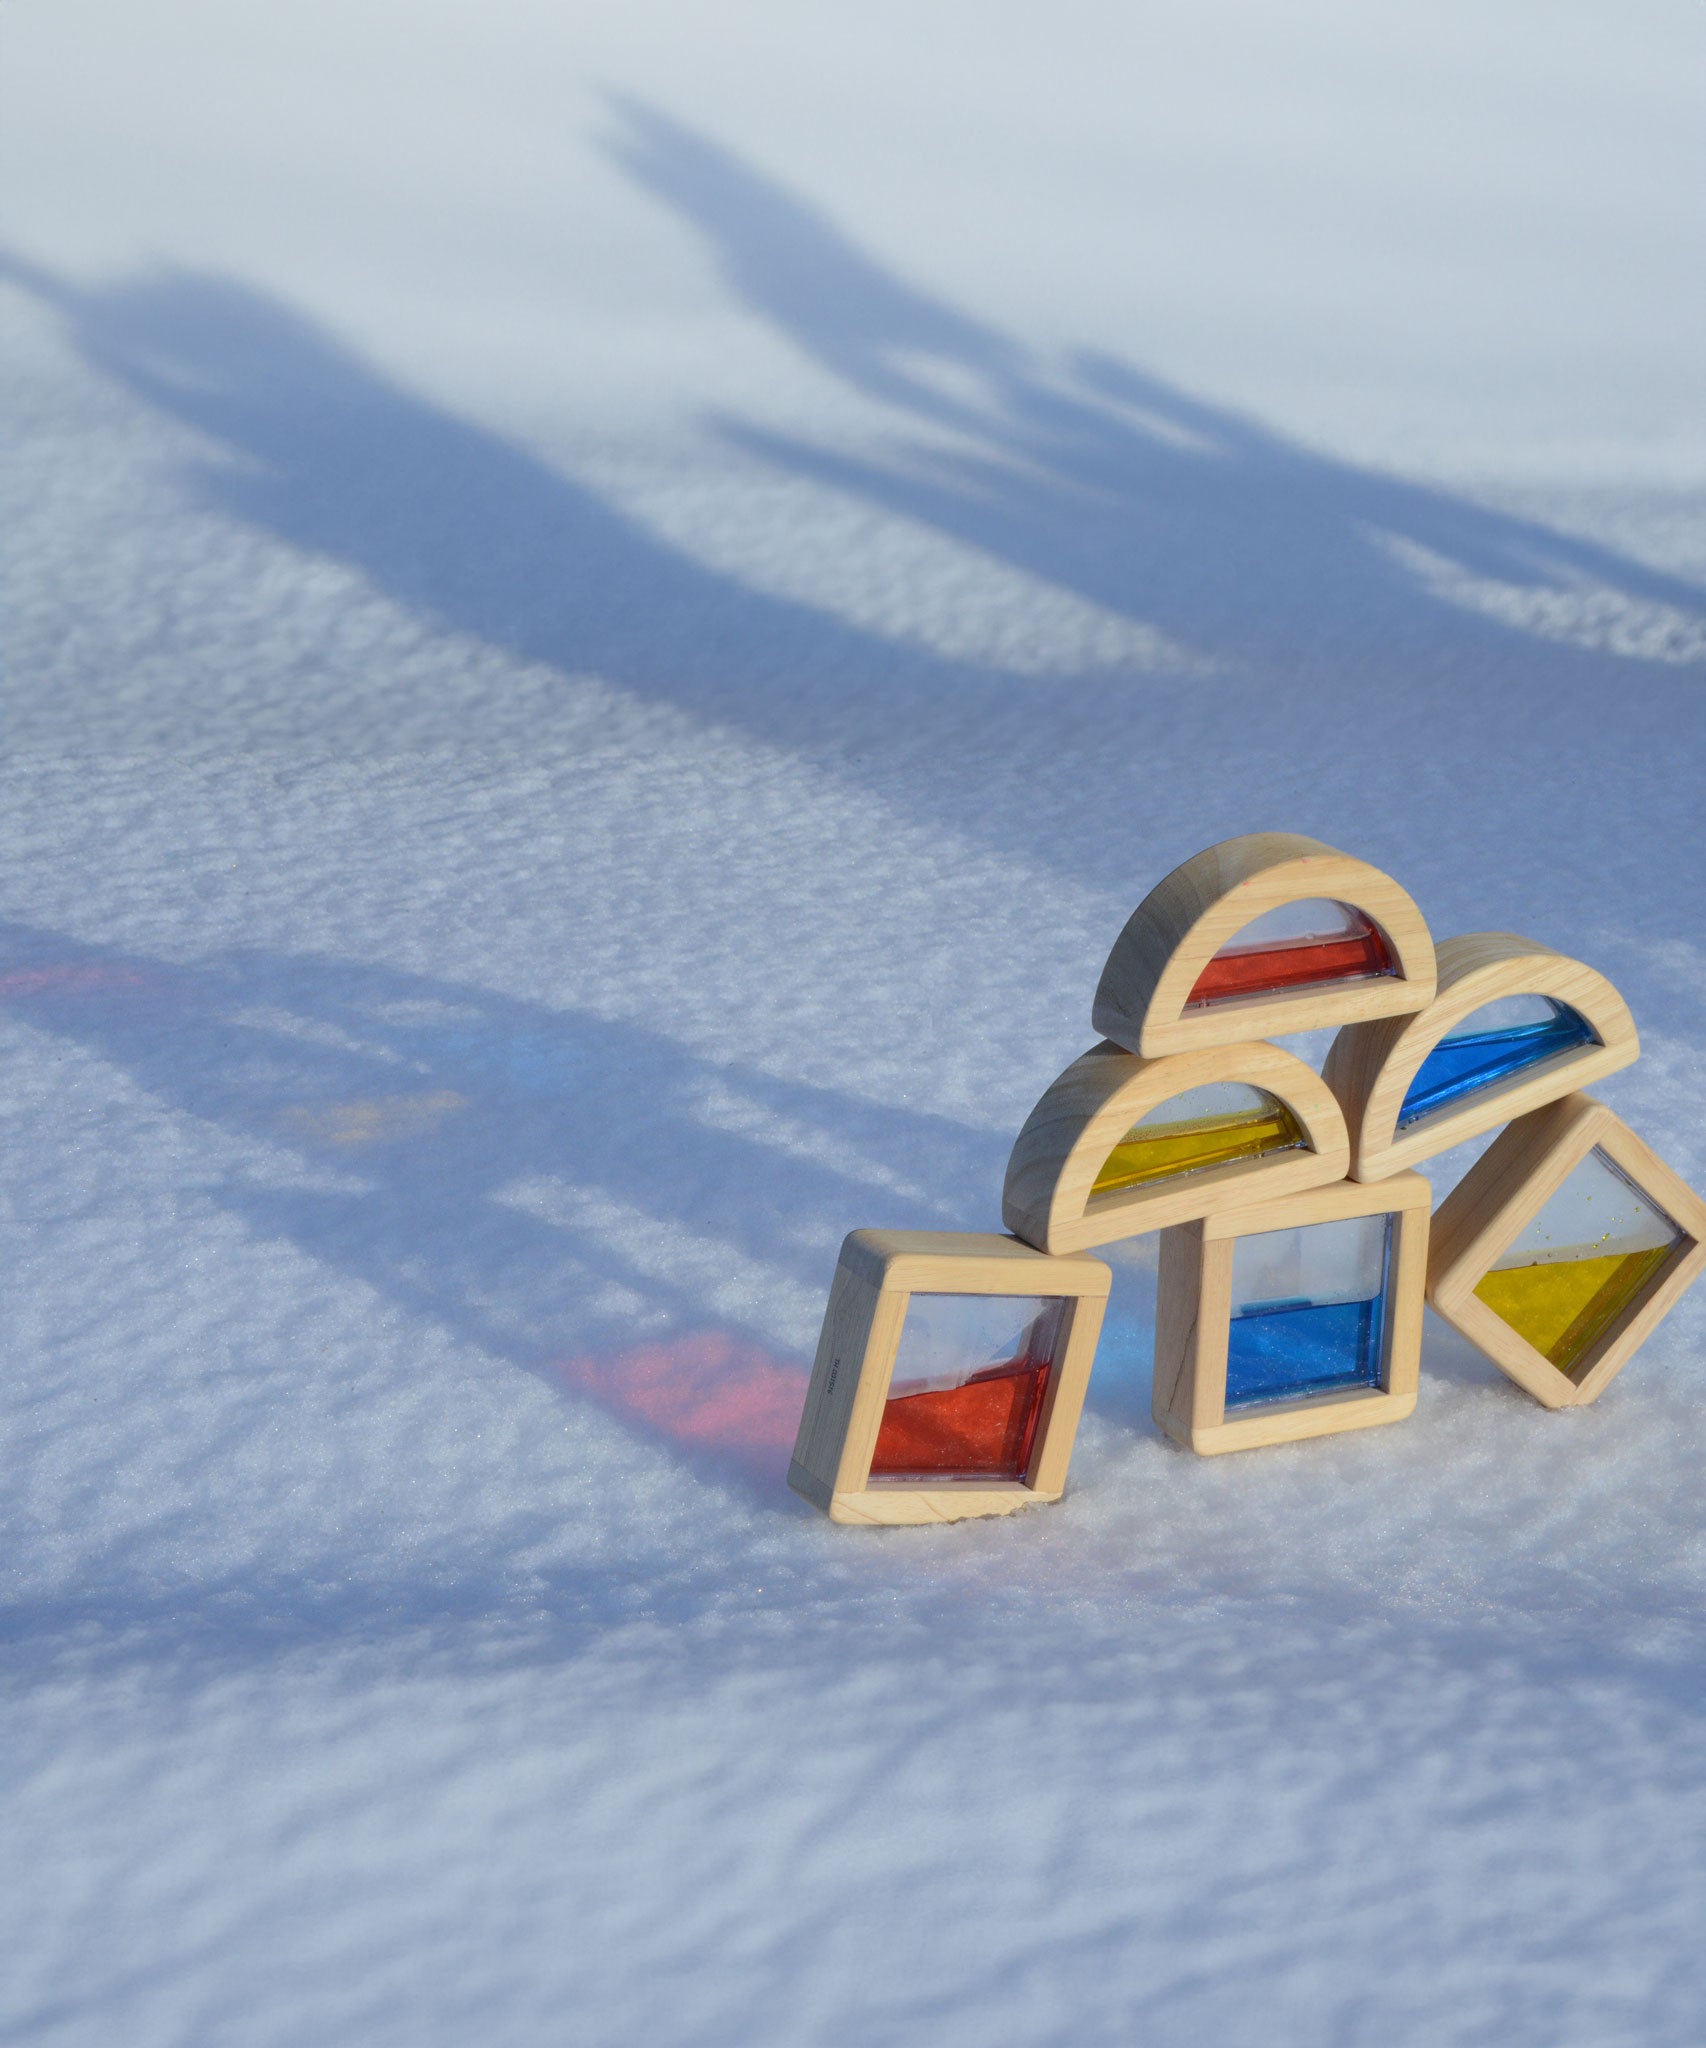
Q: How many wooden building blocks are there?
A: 6